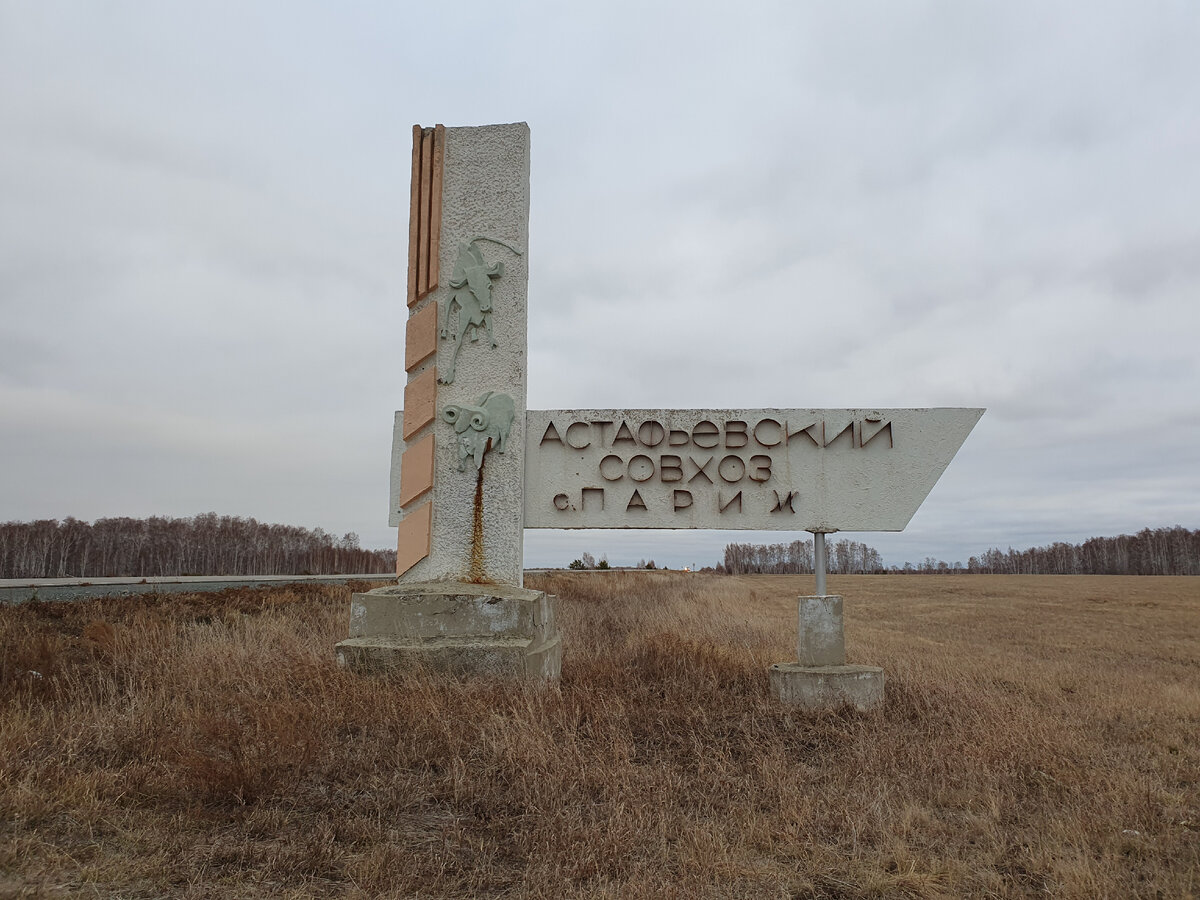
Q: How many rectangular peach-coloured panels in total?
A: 4